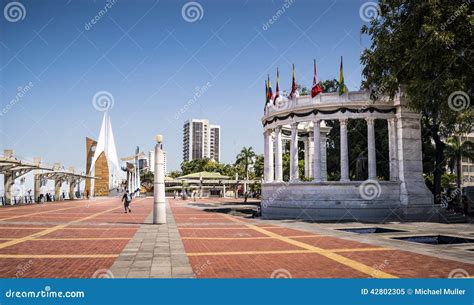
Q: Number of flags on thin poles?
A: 6